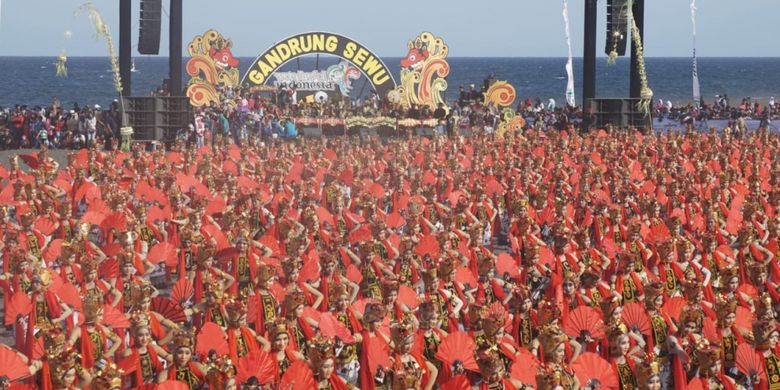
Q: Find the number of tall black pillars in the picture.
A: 4